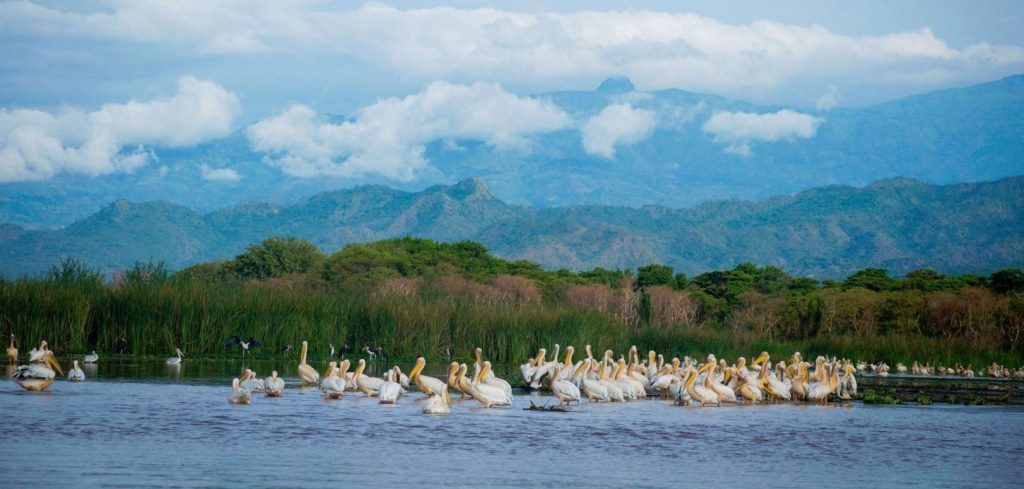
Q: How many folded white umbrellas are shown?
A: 0